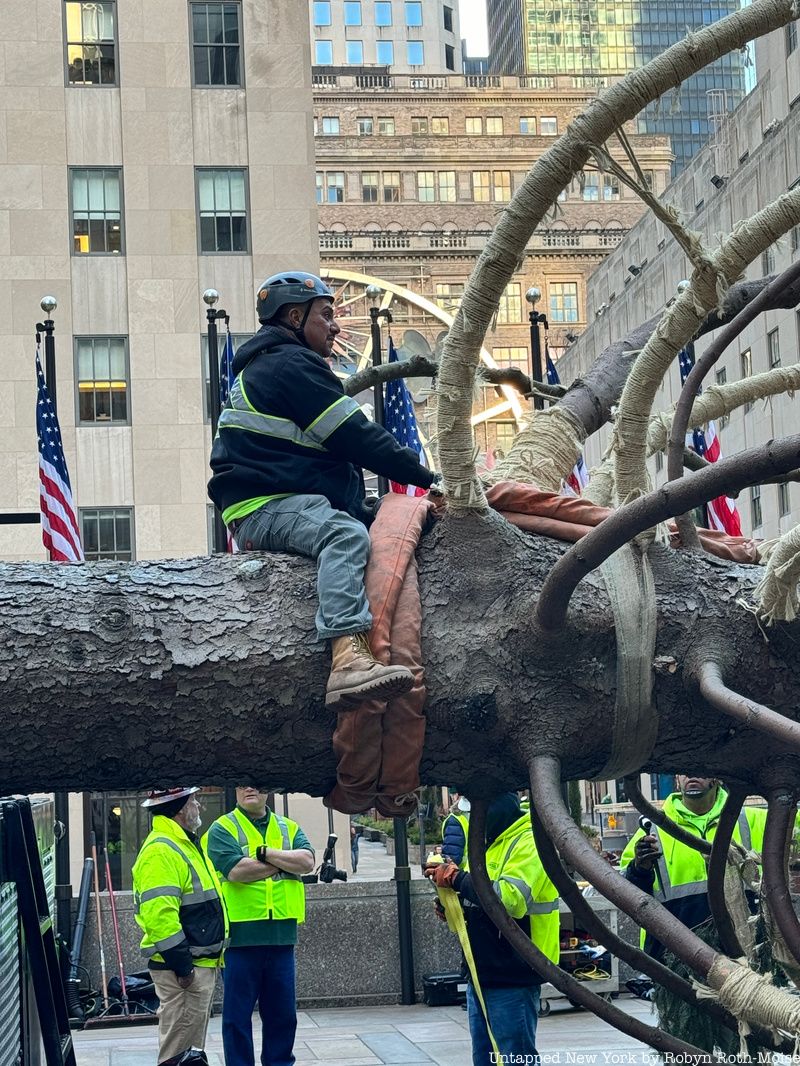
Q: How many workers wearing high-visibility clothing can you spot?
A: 6